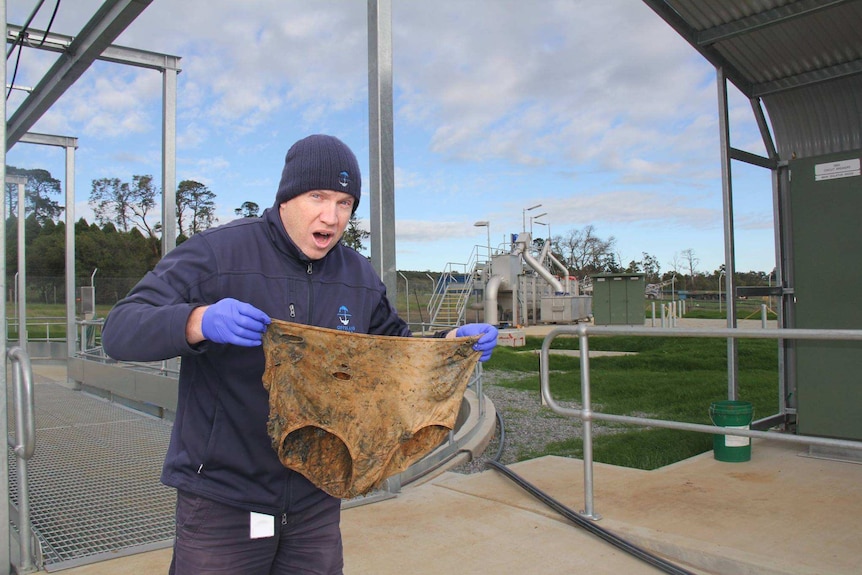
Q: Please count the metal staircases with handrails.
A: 1